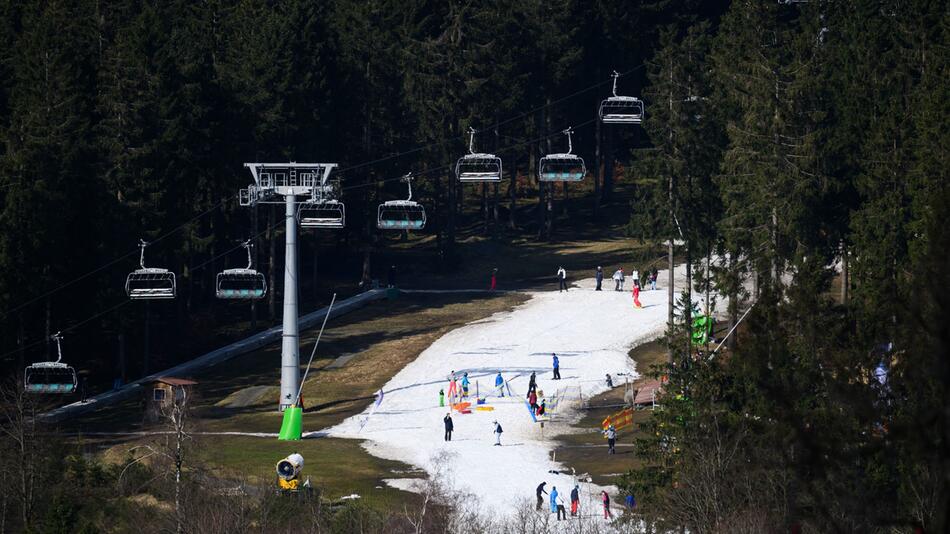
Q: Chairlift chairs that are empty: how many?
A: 8